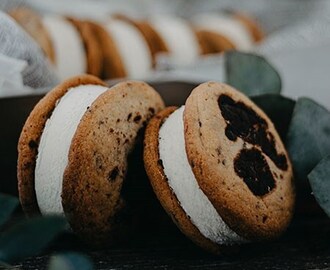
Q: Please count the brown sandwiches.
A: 6